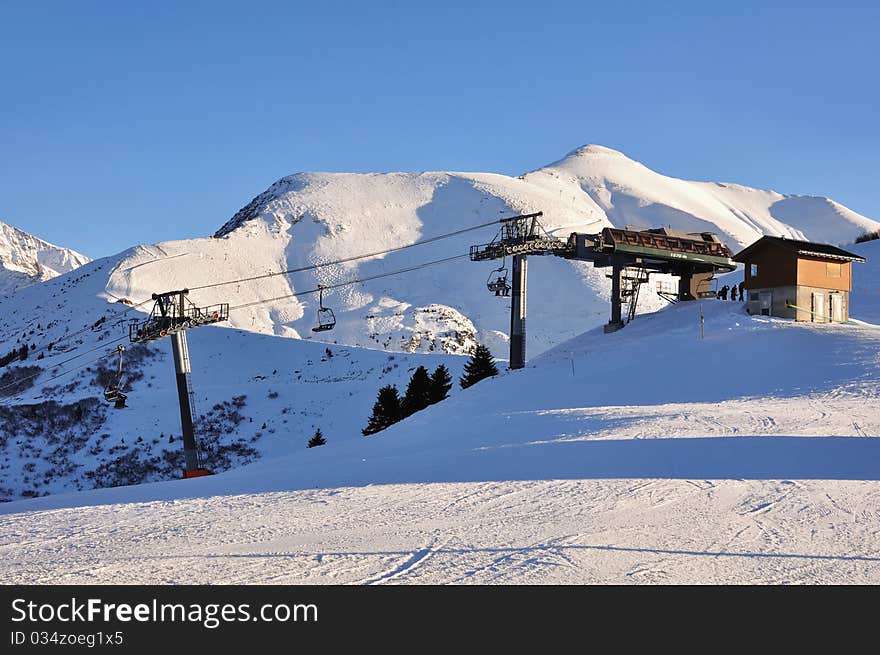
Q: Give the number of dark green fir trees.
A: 5